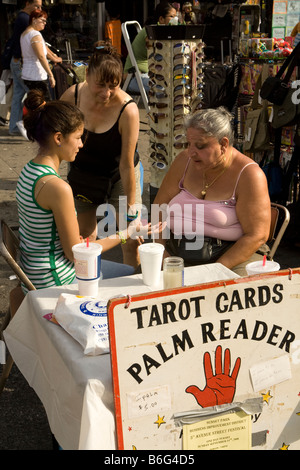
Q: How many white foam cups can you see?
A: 3